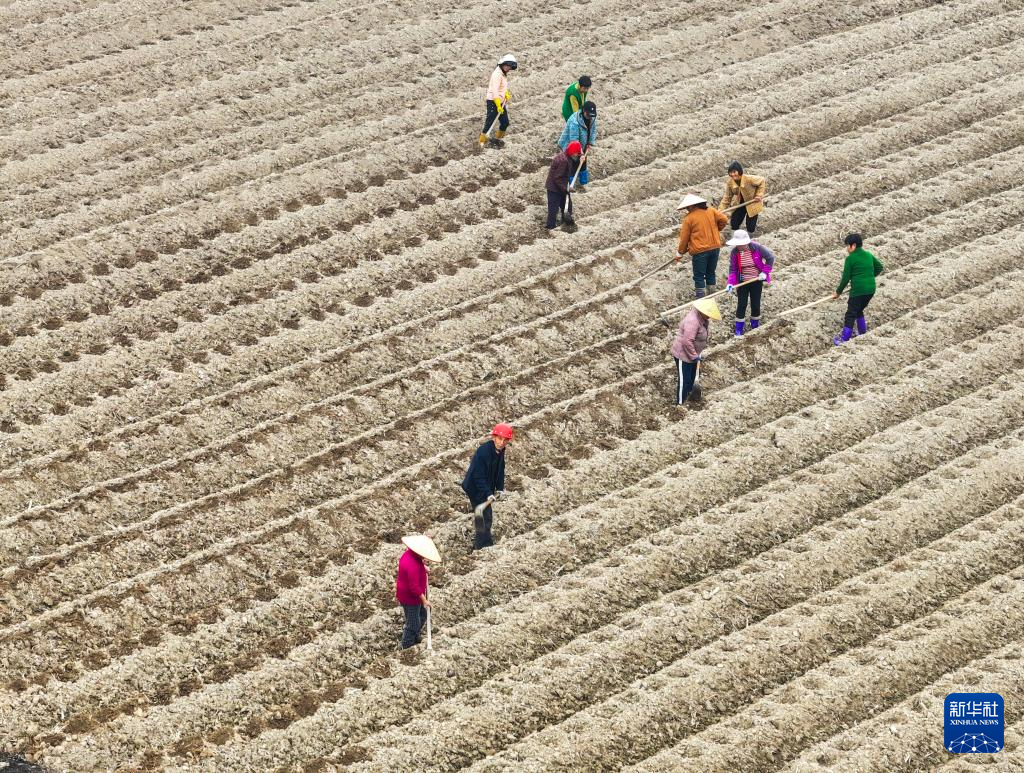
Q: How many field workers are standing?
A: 11